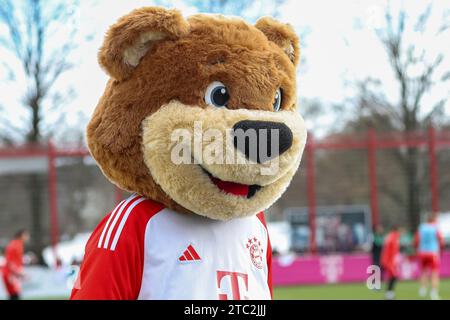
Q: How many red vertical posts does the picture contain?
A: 4